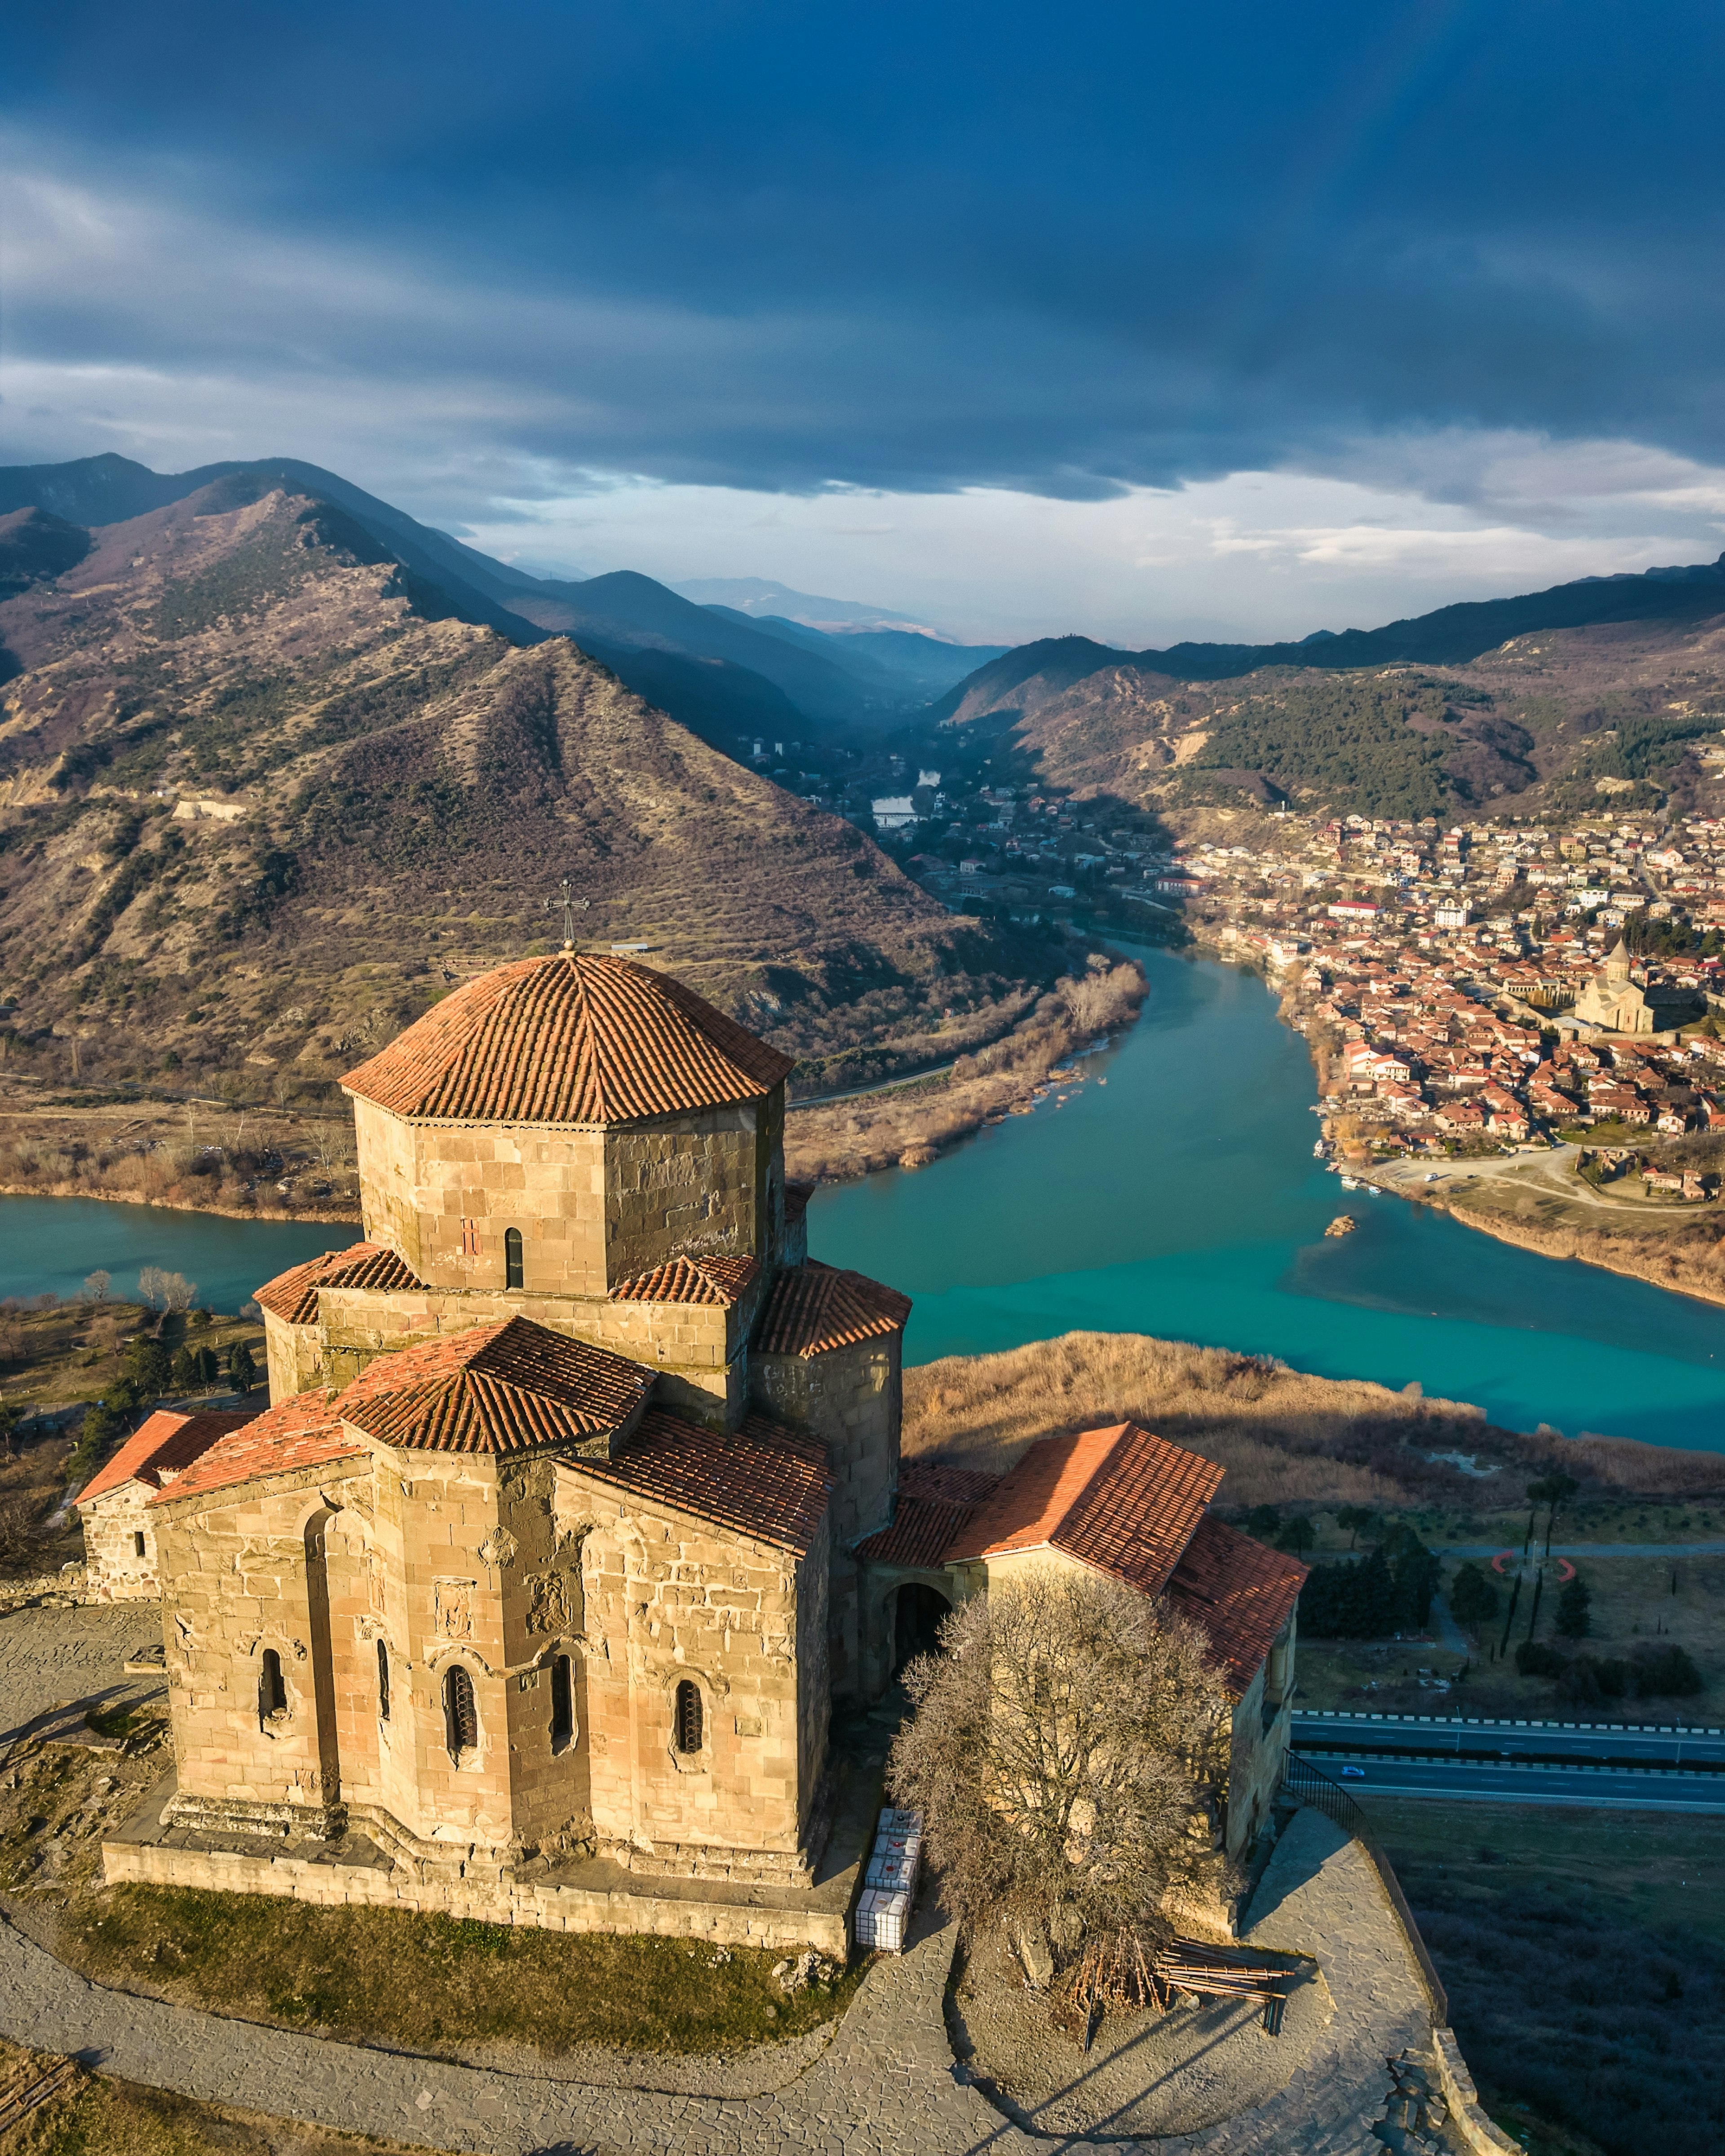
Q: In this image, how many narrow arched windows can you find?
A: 6